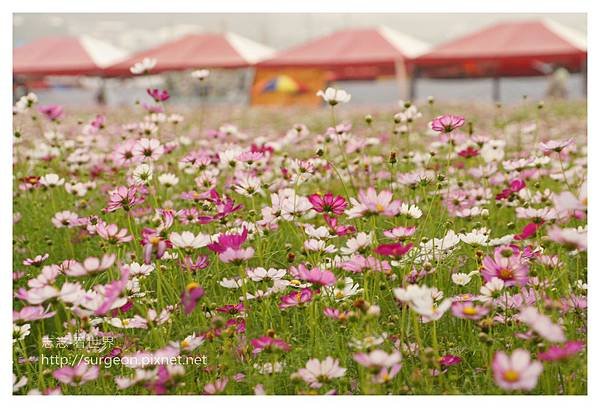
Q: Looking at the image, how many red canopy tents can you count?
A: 4